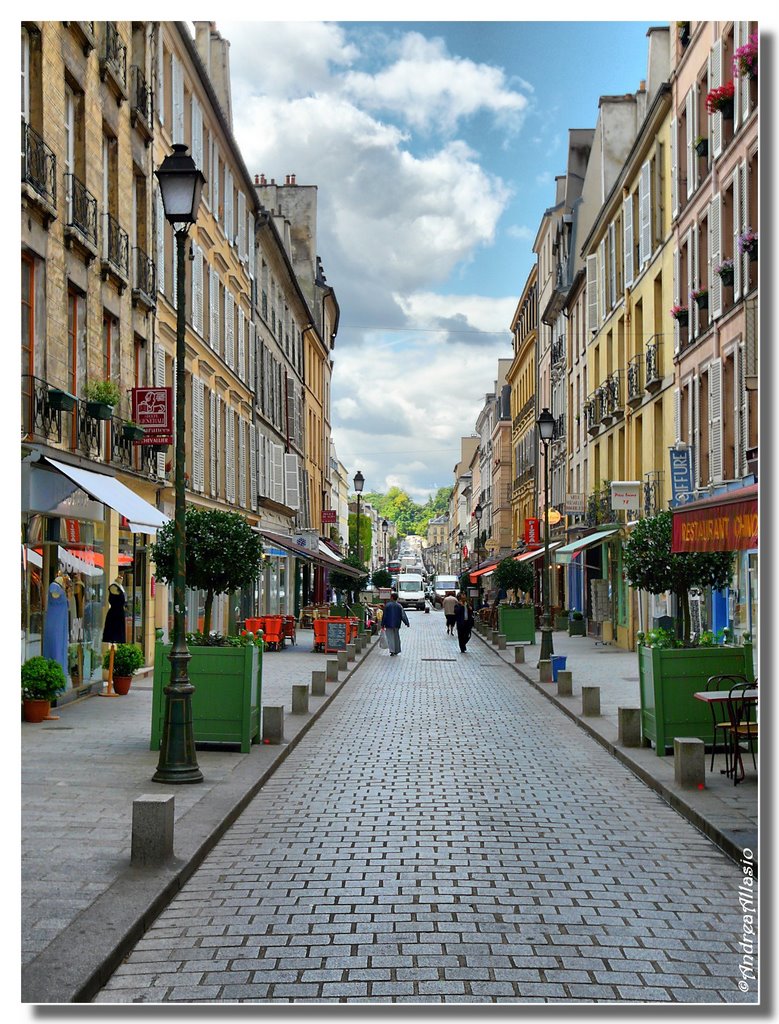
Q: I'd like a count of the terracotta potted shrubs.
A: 2